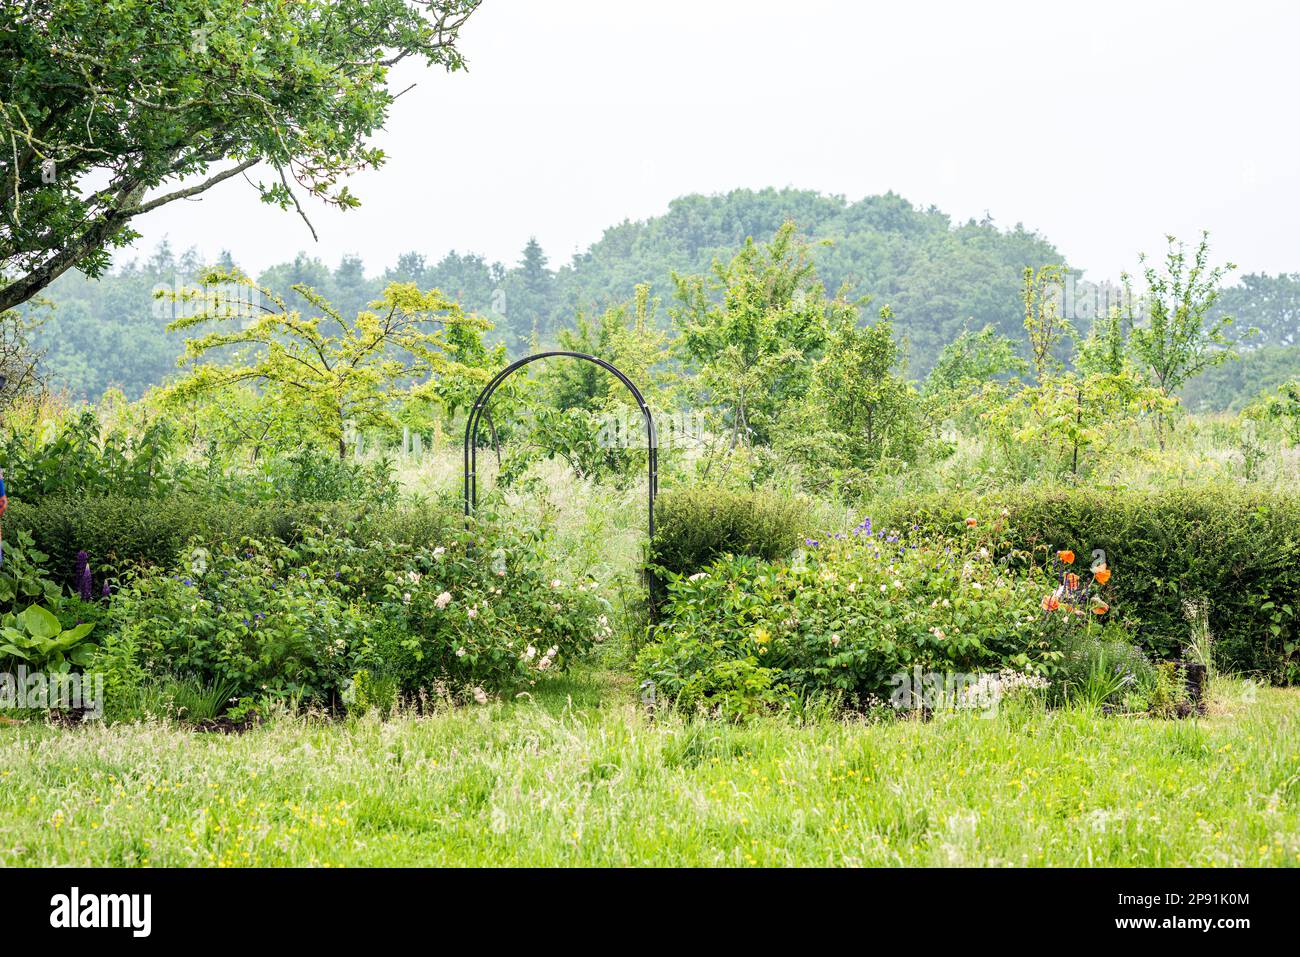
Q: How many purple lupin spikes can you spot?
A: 3